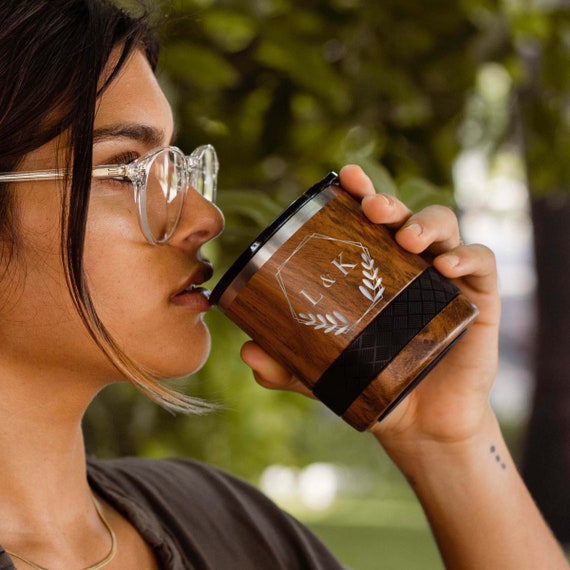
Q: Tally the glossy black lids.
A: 1